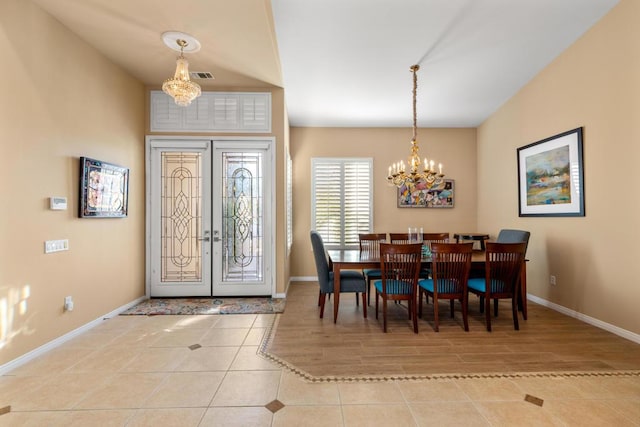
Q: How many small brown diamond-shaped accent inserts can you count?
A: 4